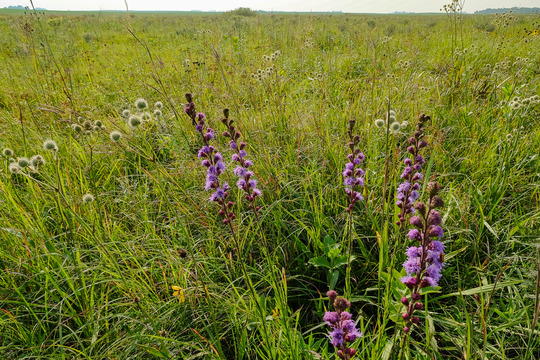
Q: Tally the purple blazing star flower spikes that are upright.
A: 6